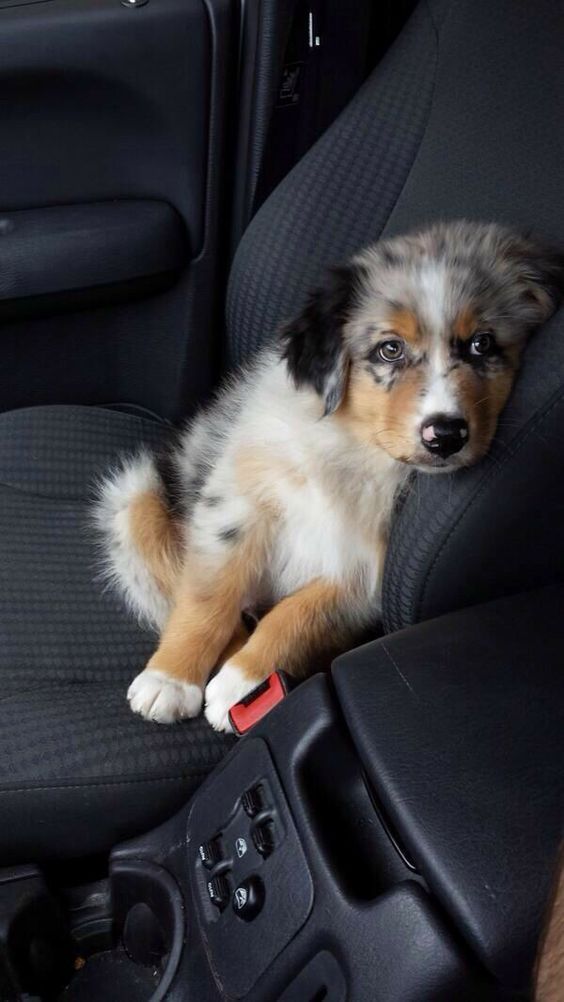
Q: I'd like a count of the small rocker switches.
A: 4